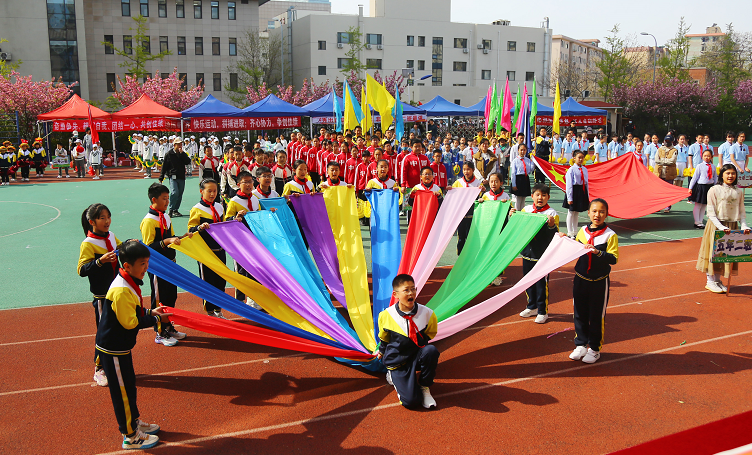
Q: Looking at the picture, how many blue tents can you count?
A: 8